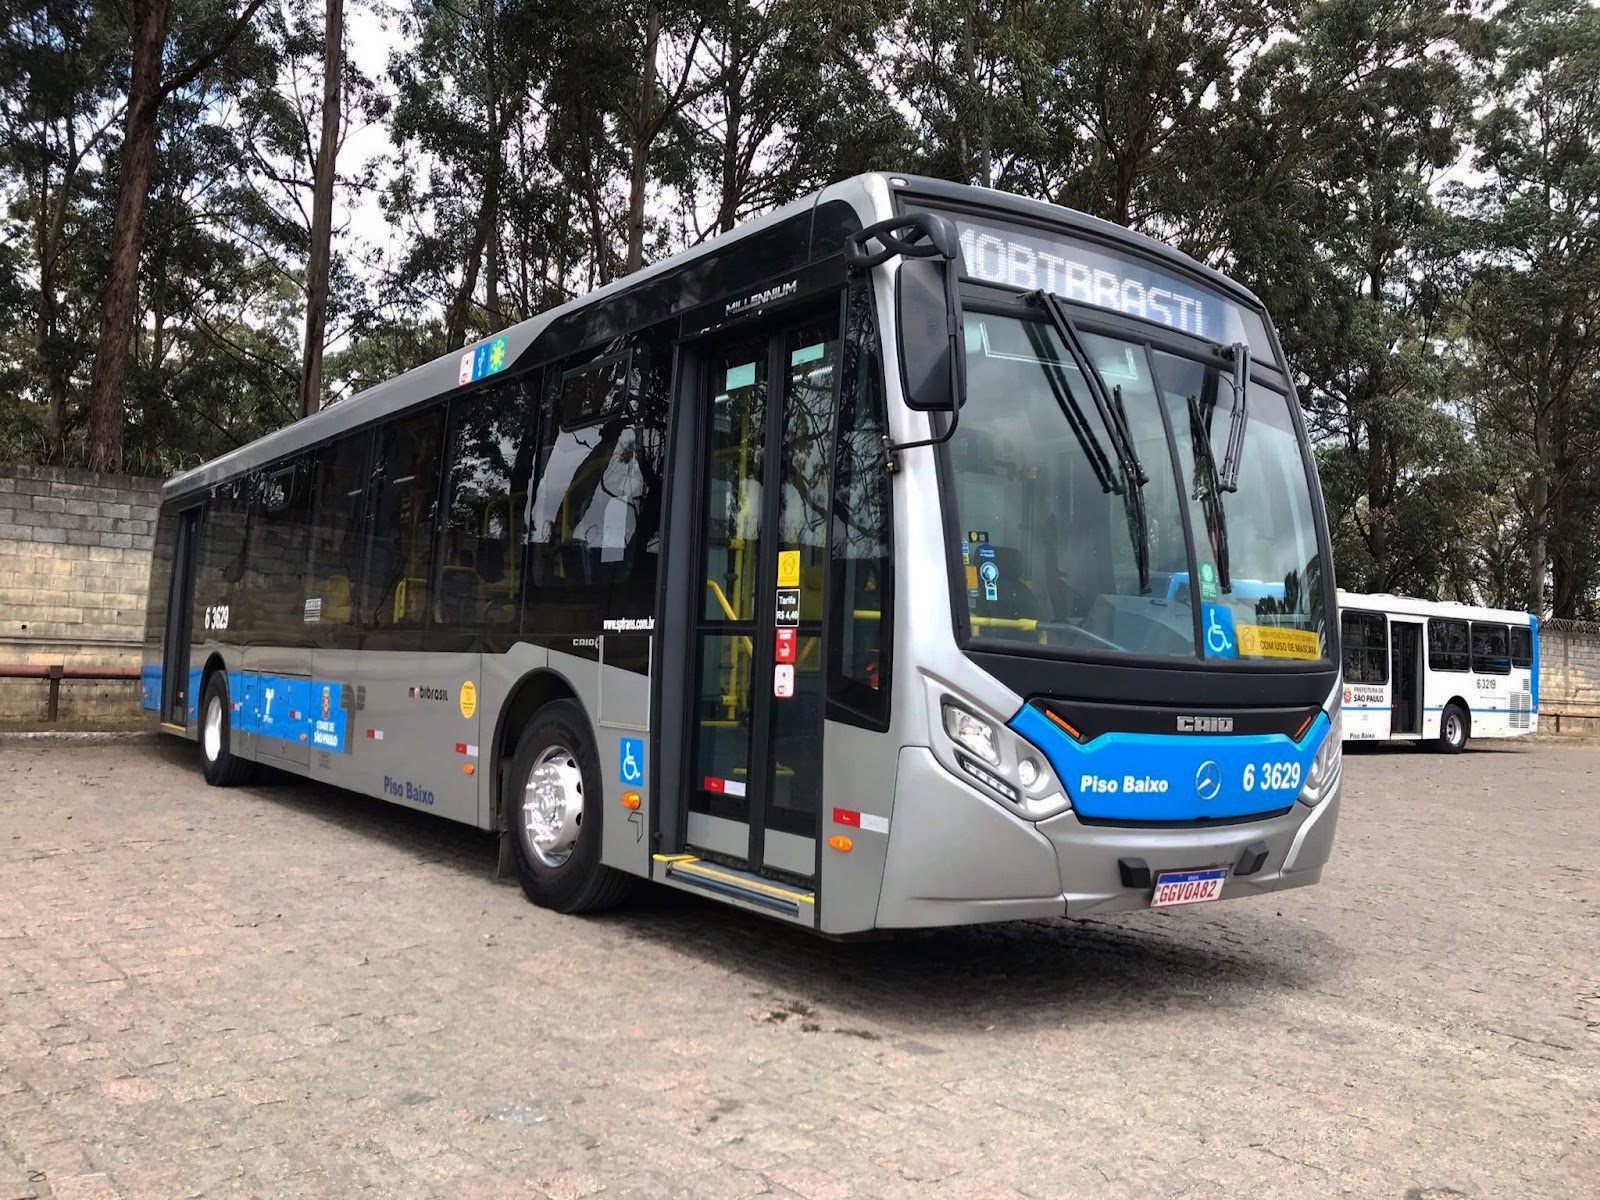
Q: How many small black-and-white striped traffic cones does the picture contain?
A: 0